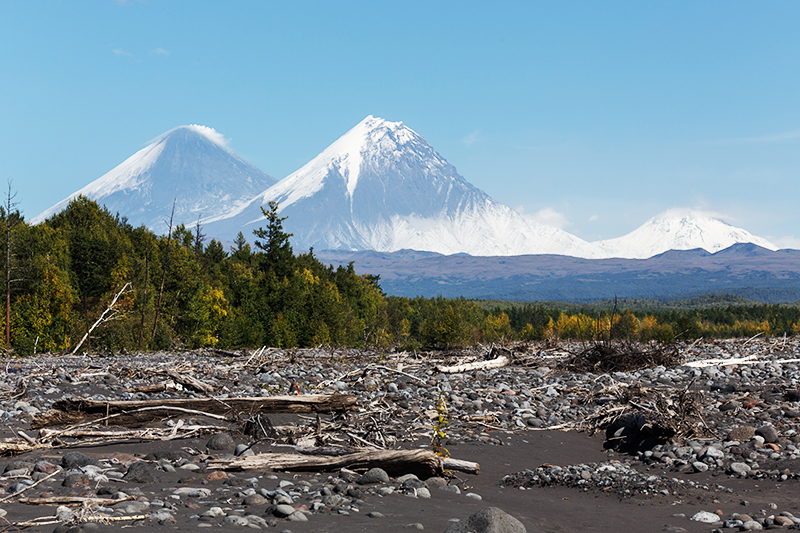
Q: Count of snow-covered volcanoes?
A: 3